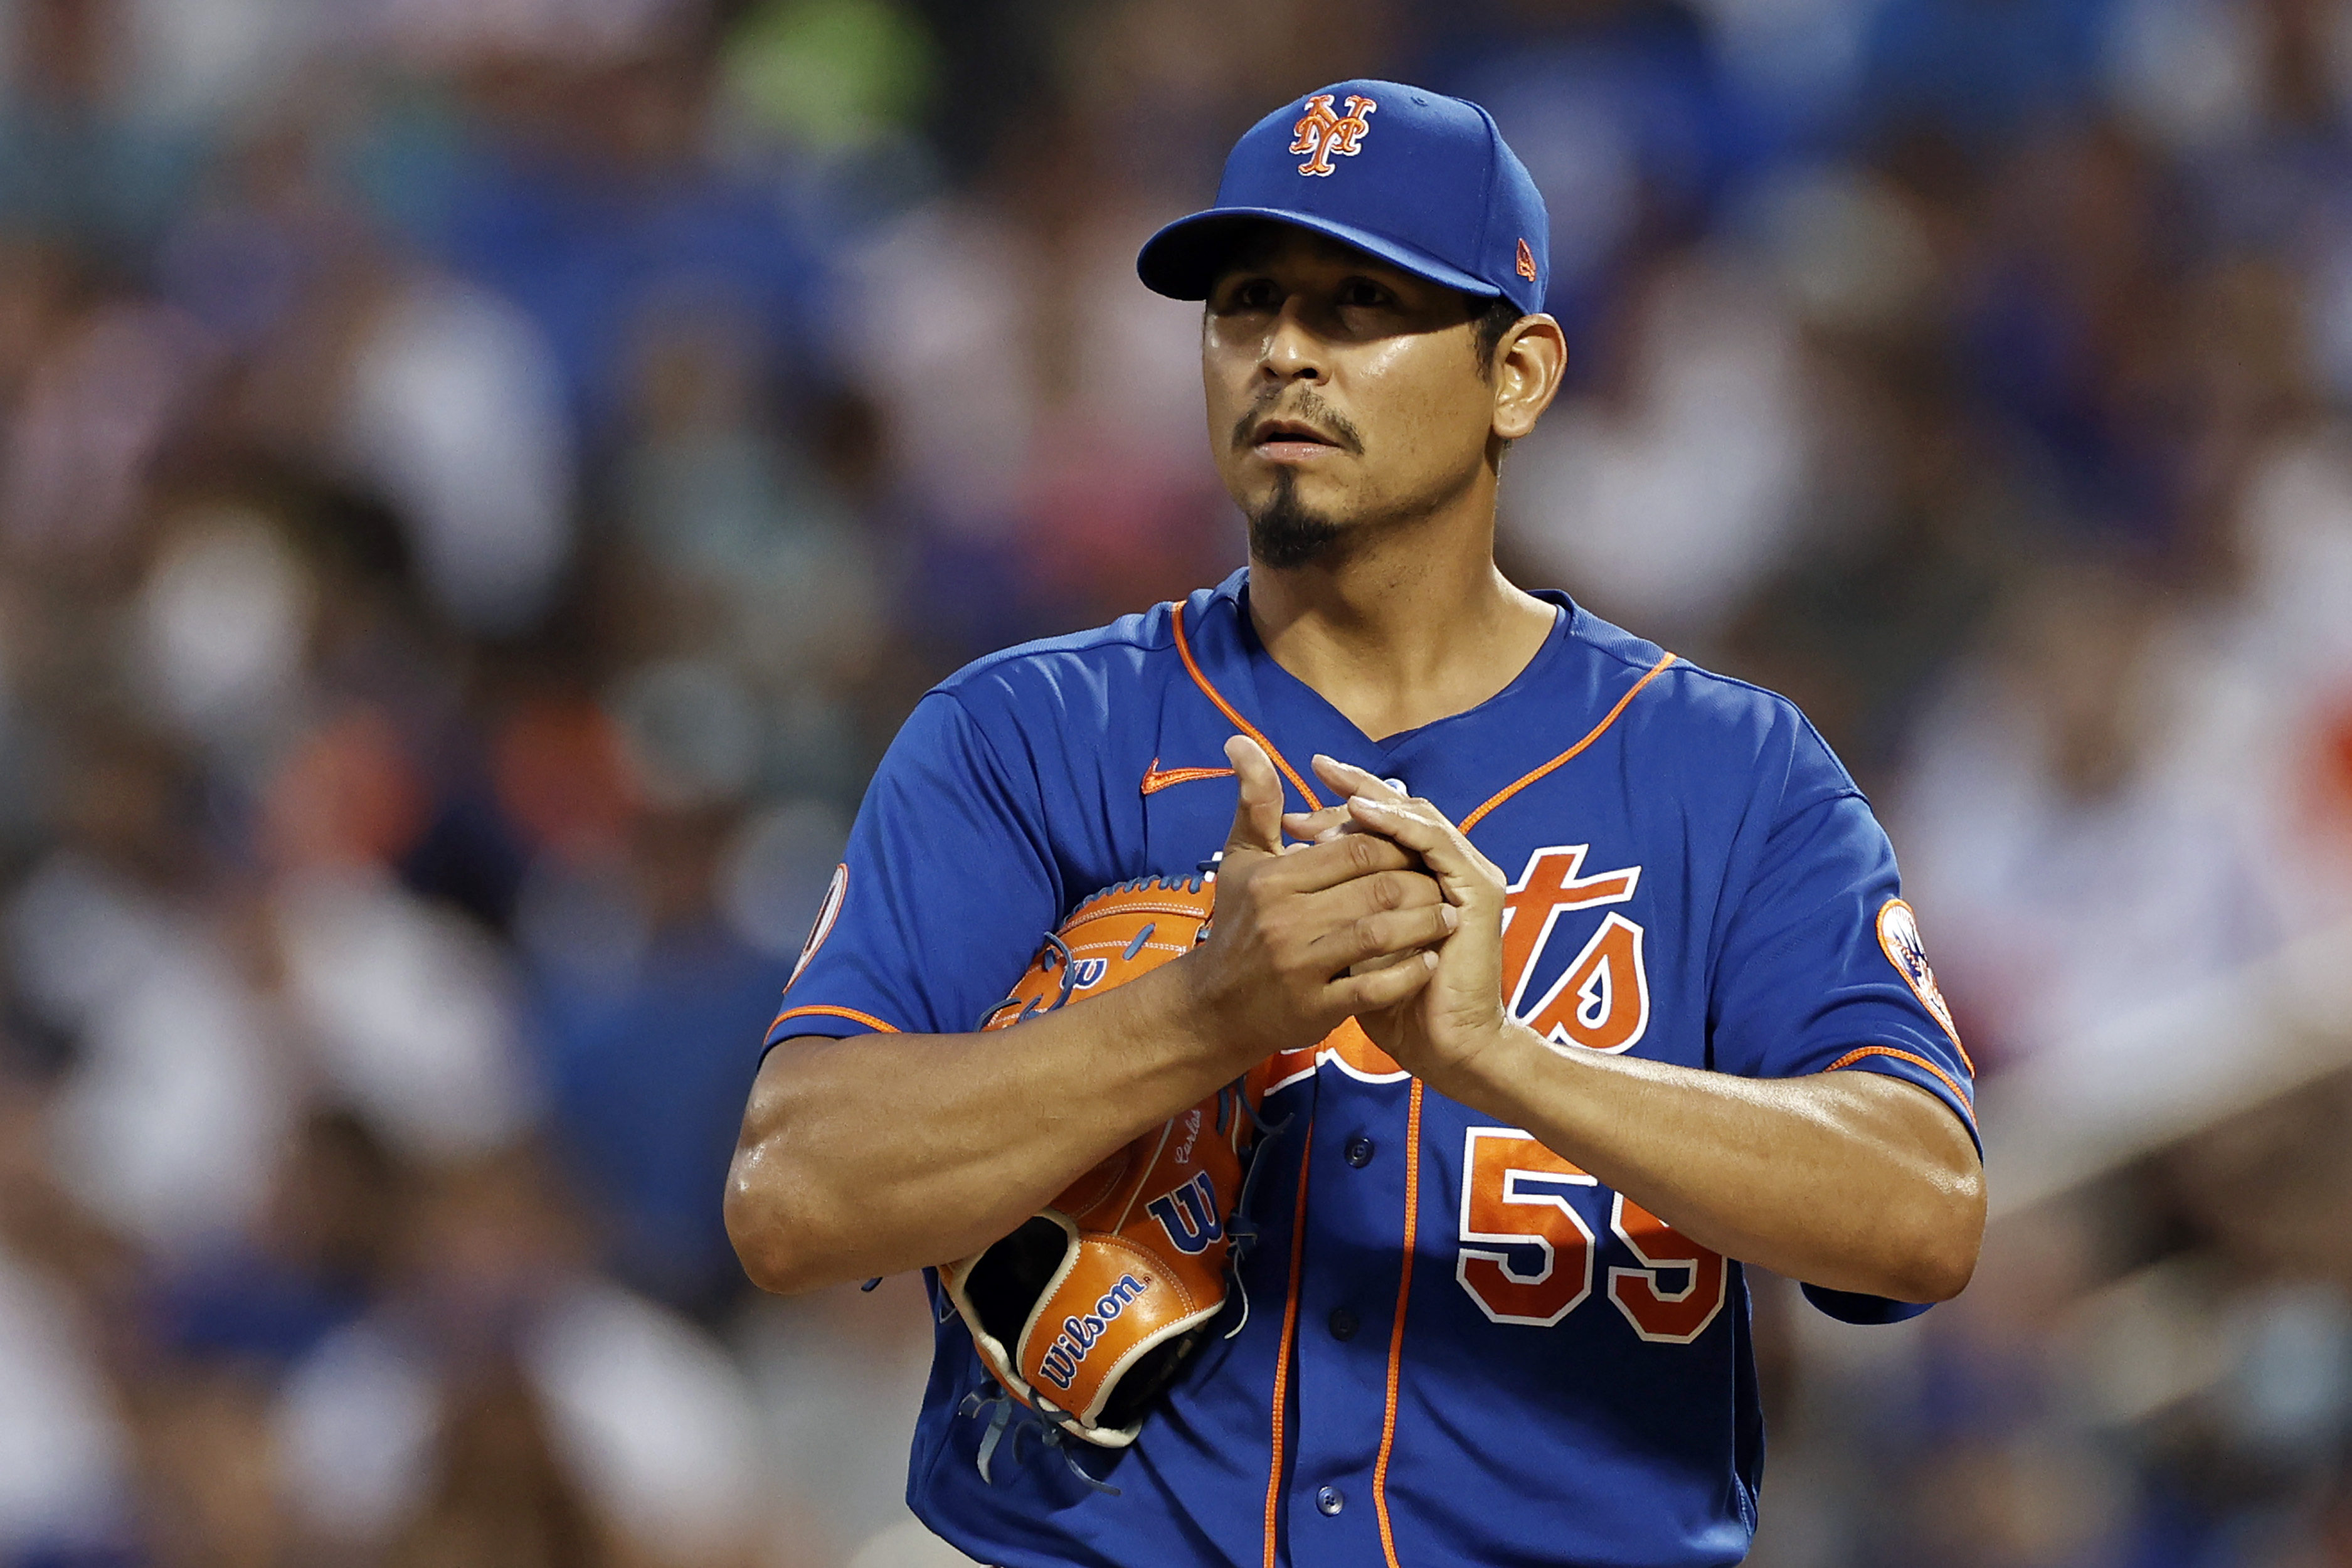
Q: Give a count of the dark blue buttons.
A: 3